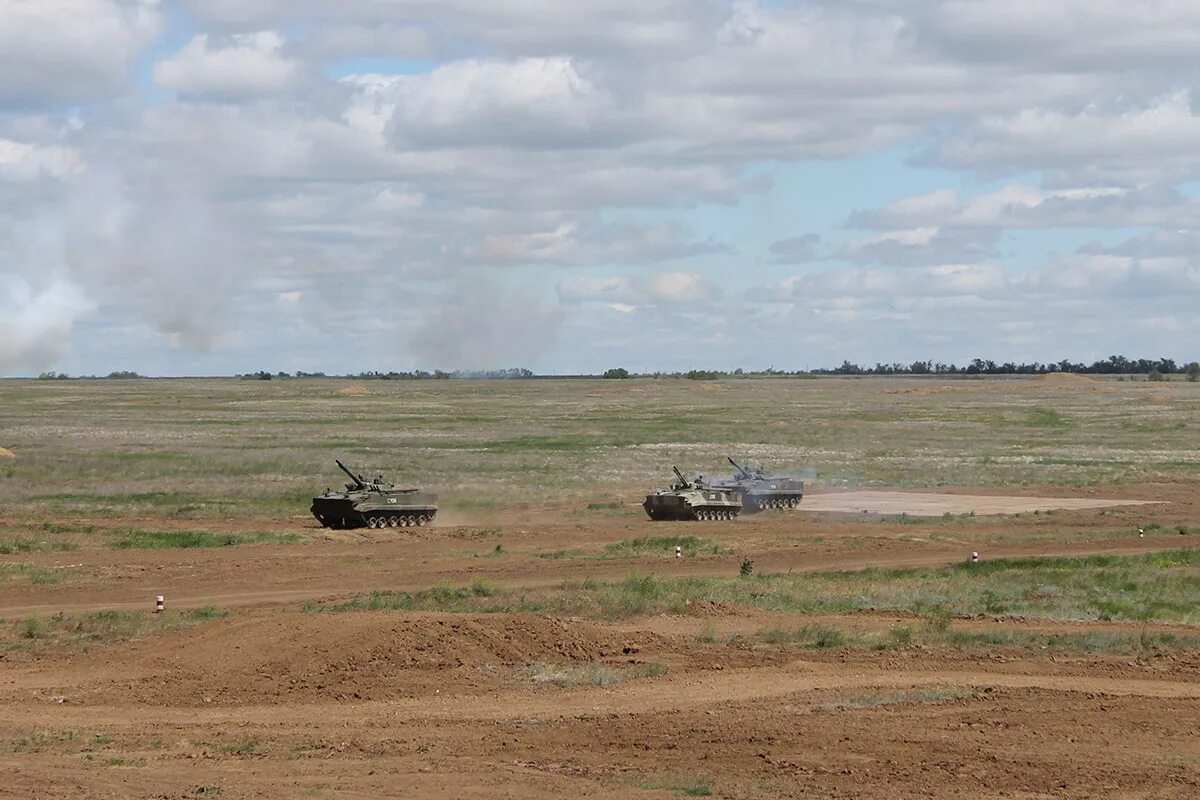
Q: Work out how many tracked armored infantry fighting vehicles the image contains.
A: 3